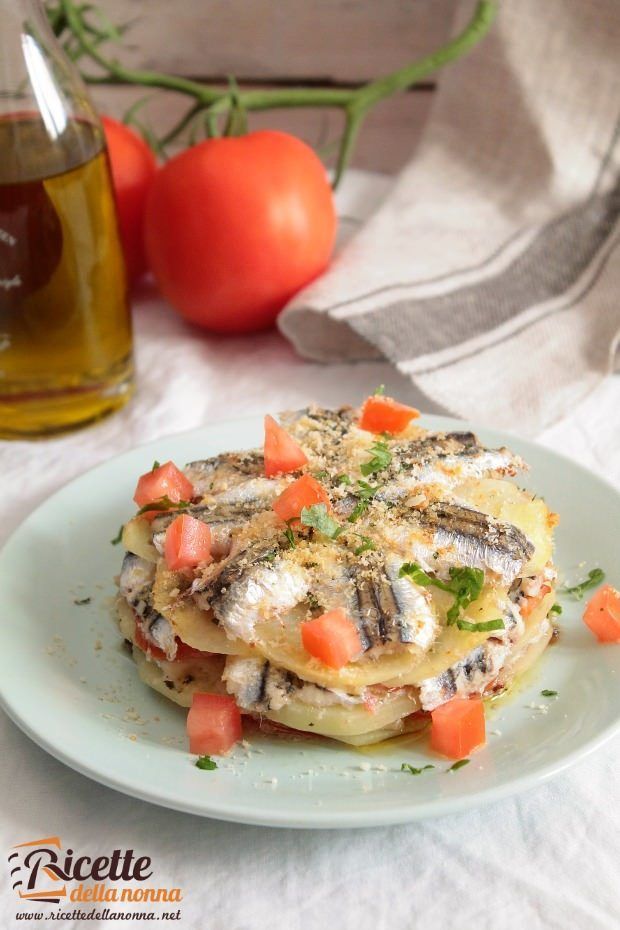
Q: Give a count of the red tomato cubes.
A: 9